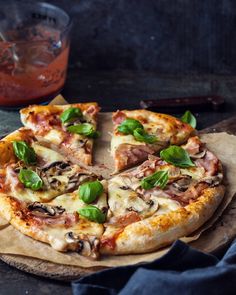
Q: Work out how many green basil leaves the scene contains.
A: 11